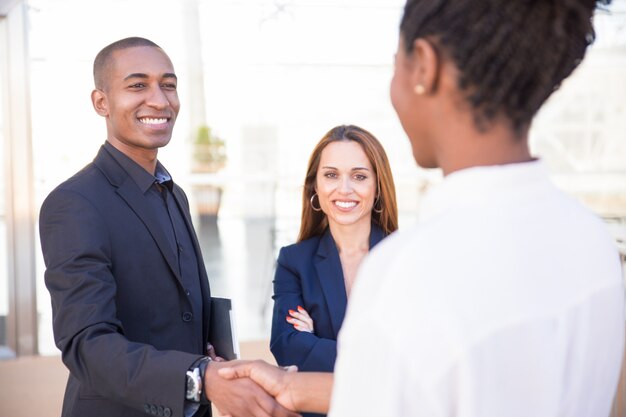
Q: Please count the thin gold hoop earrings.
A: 2